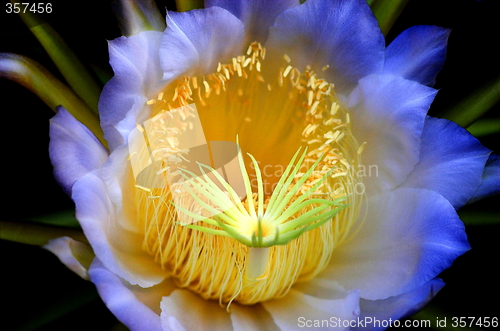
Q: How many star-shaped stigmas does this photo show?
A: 1